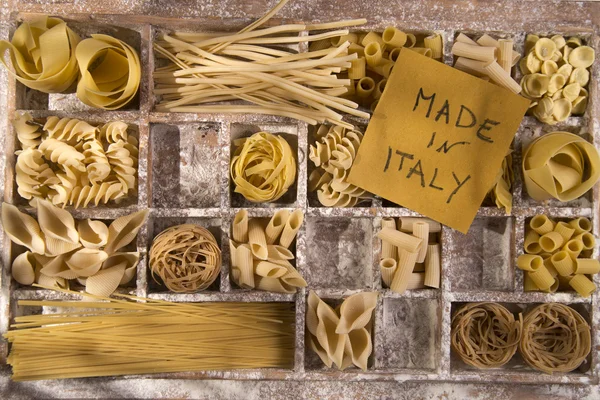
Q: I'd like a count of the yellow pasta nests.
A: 4